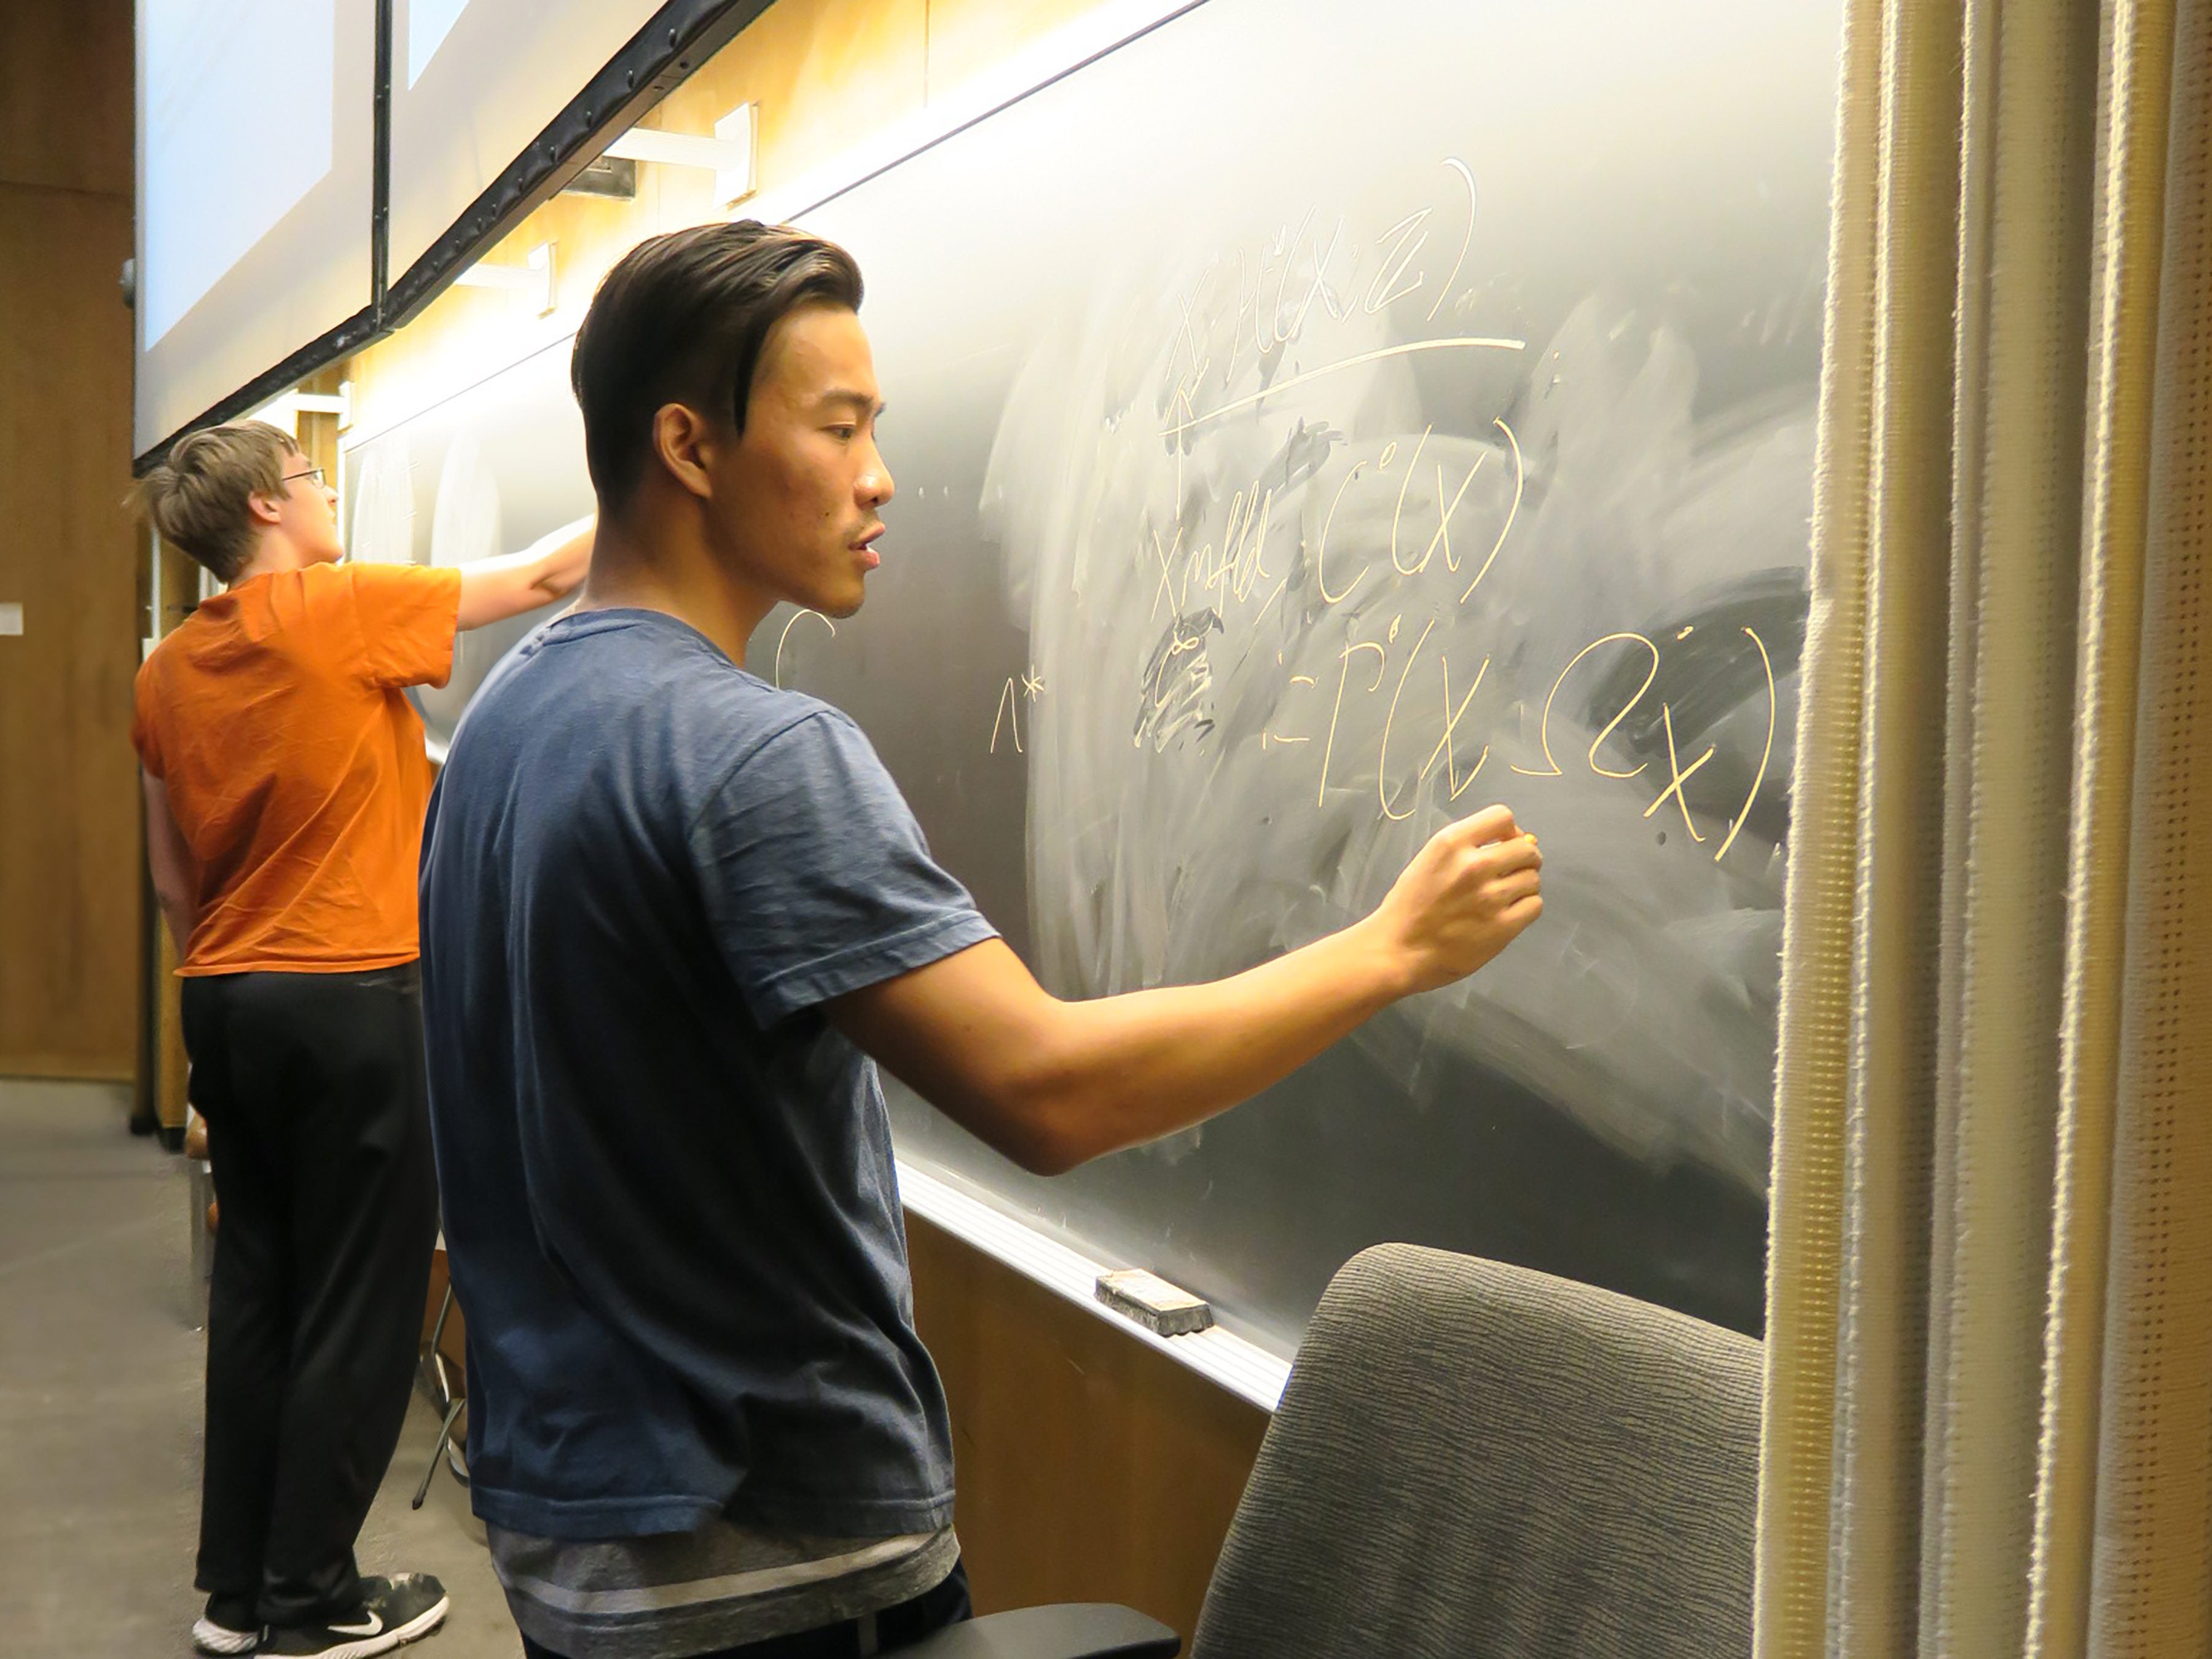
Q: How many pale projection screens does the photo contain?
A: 2